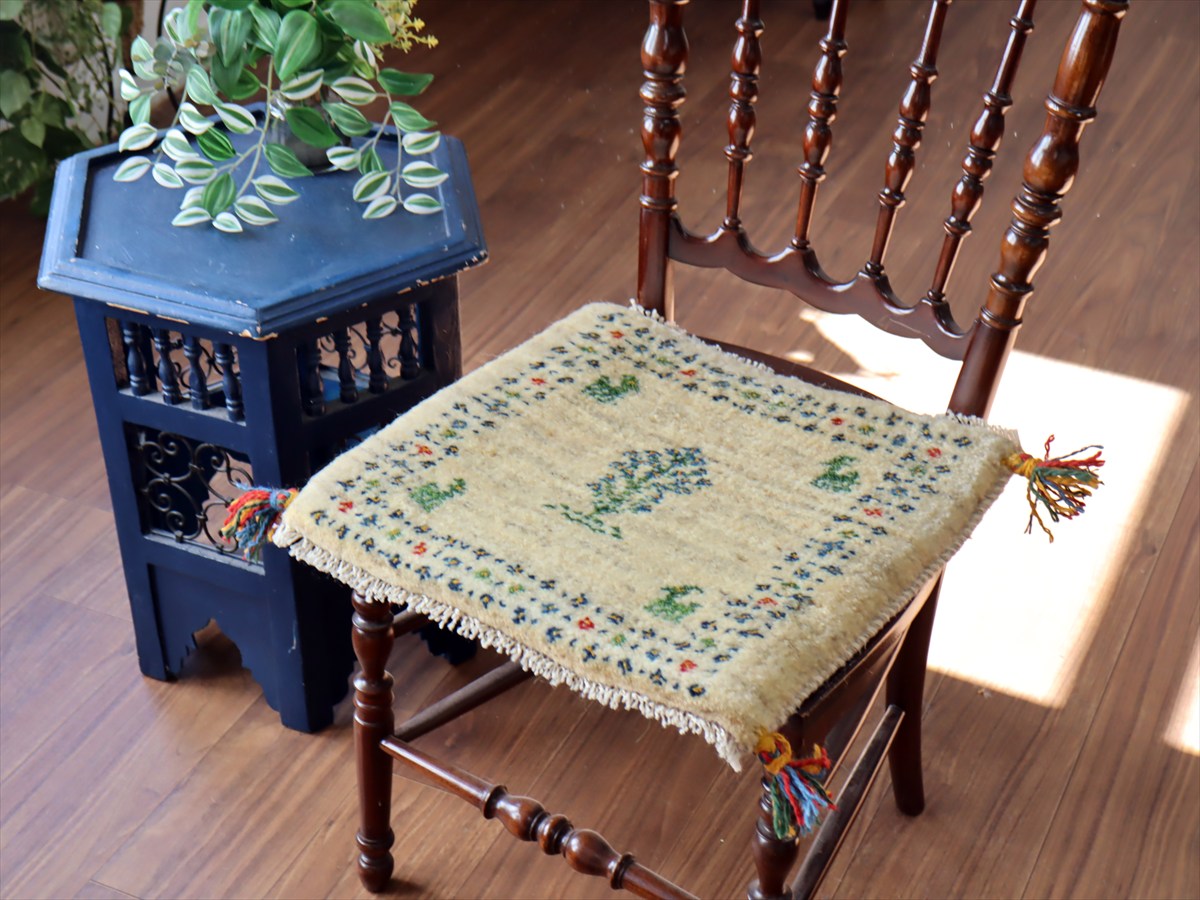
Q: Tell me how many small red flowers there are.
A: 12